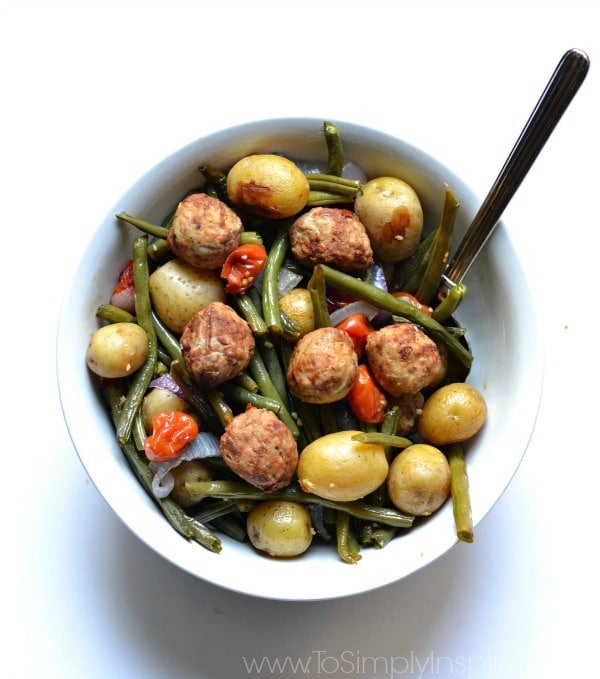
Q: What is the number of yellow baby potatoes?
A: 11